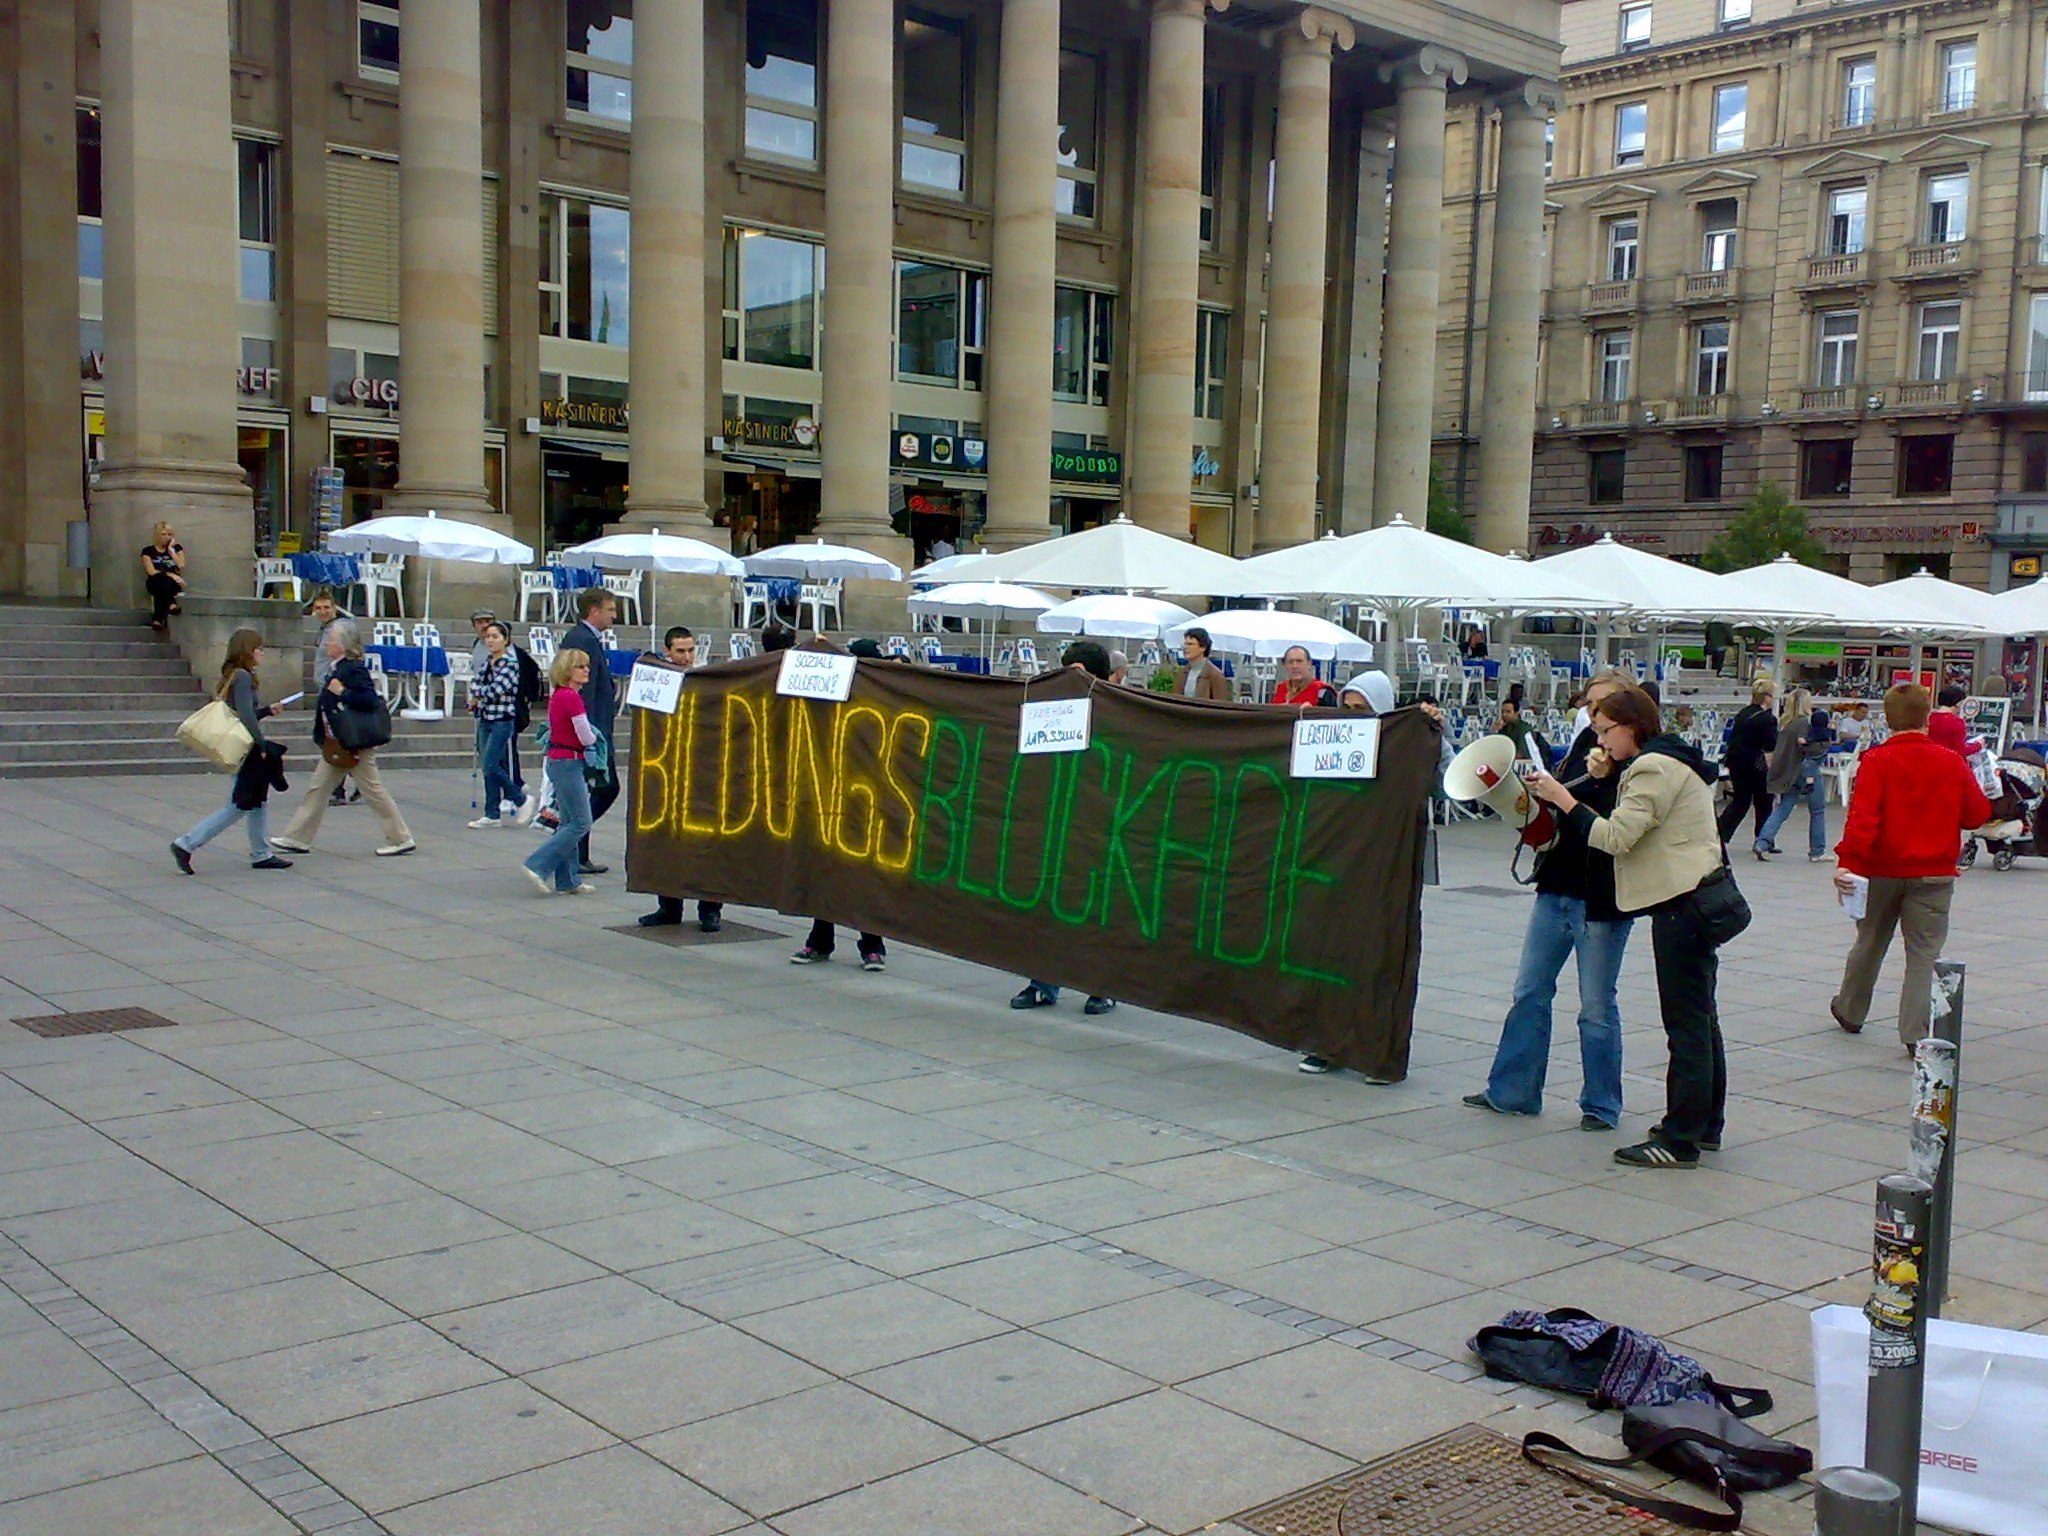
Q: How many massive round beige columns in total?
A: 8